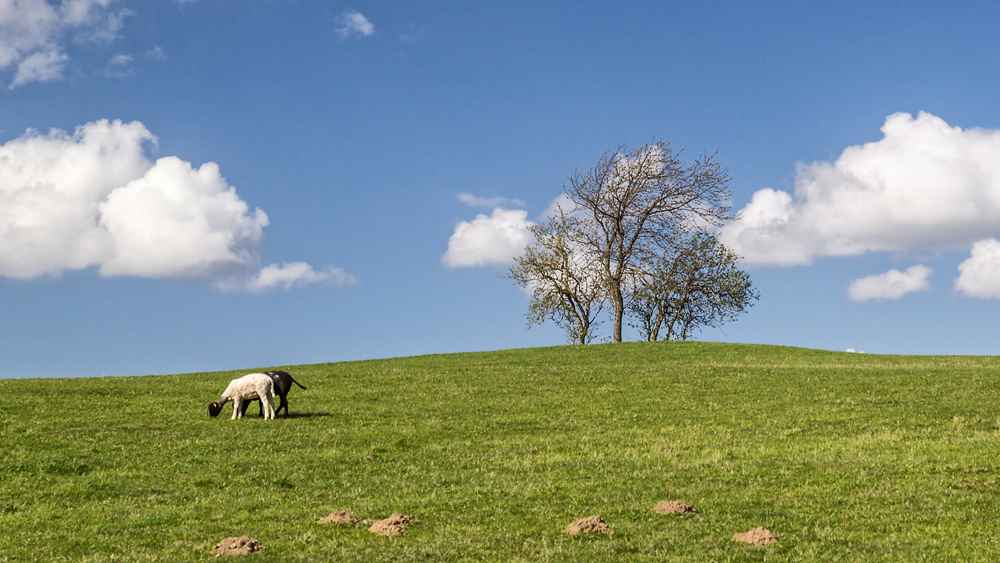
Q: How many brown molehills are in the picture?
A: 6